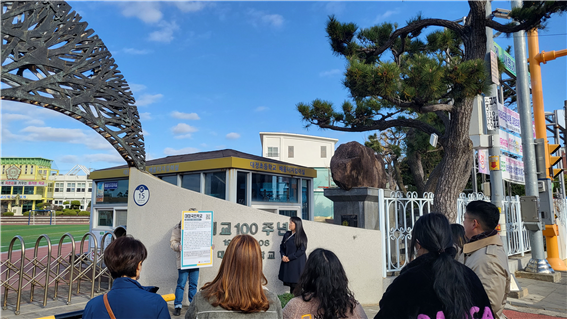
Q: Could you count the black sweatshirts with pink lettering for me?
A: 1